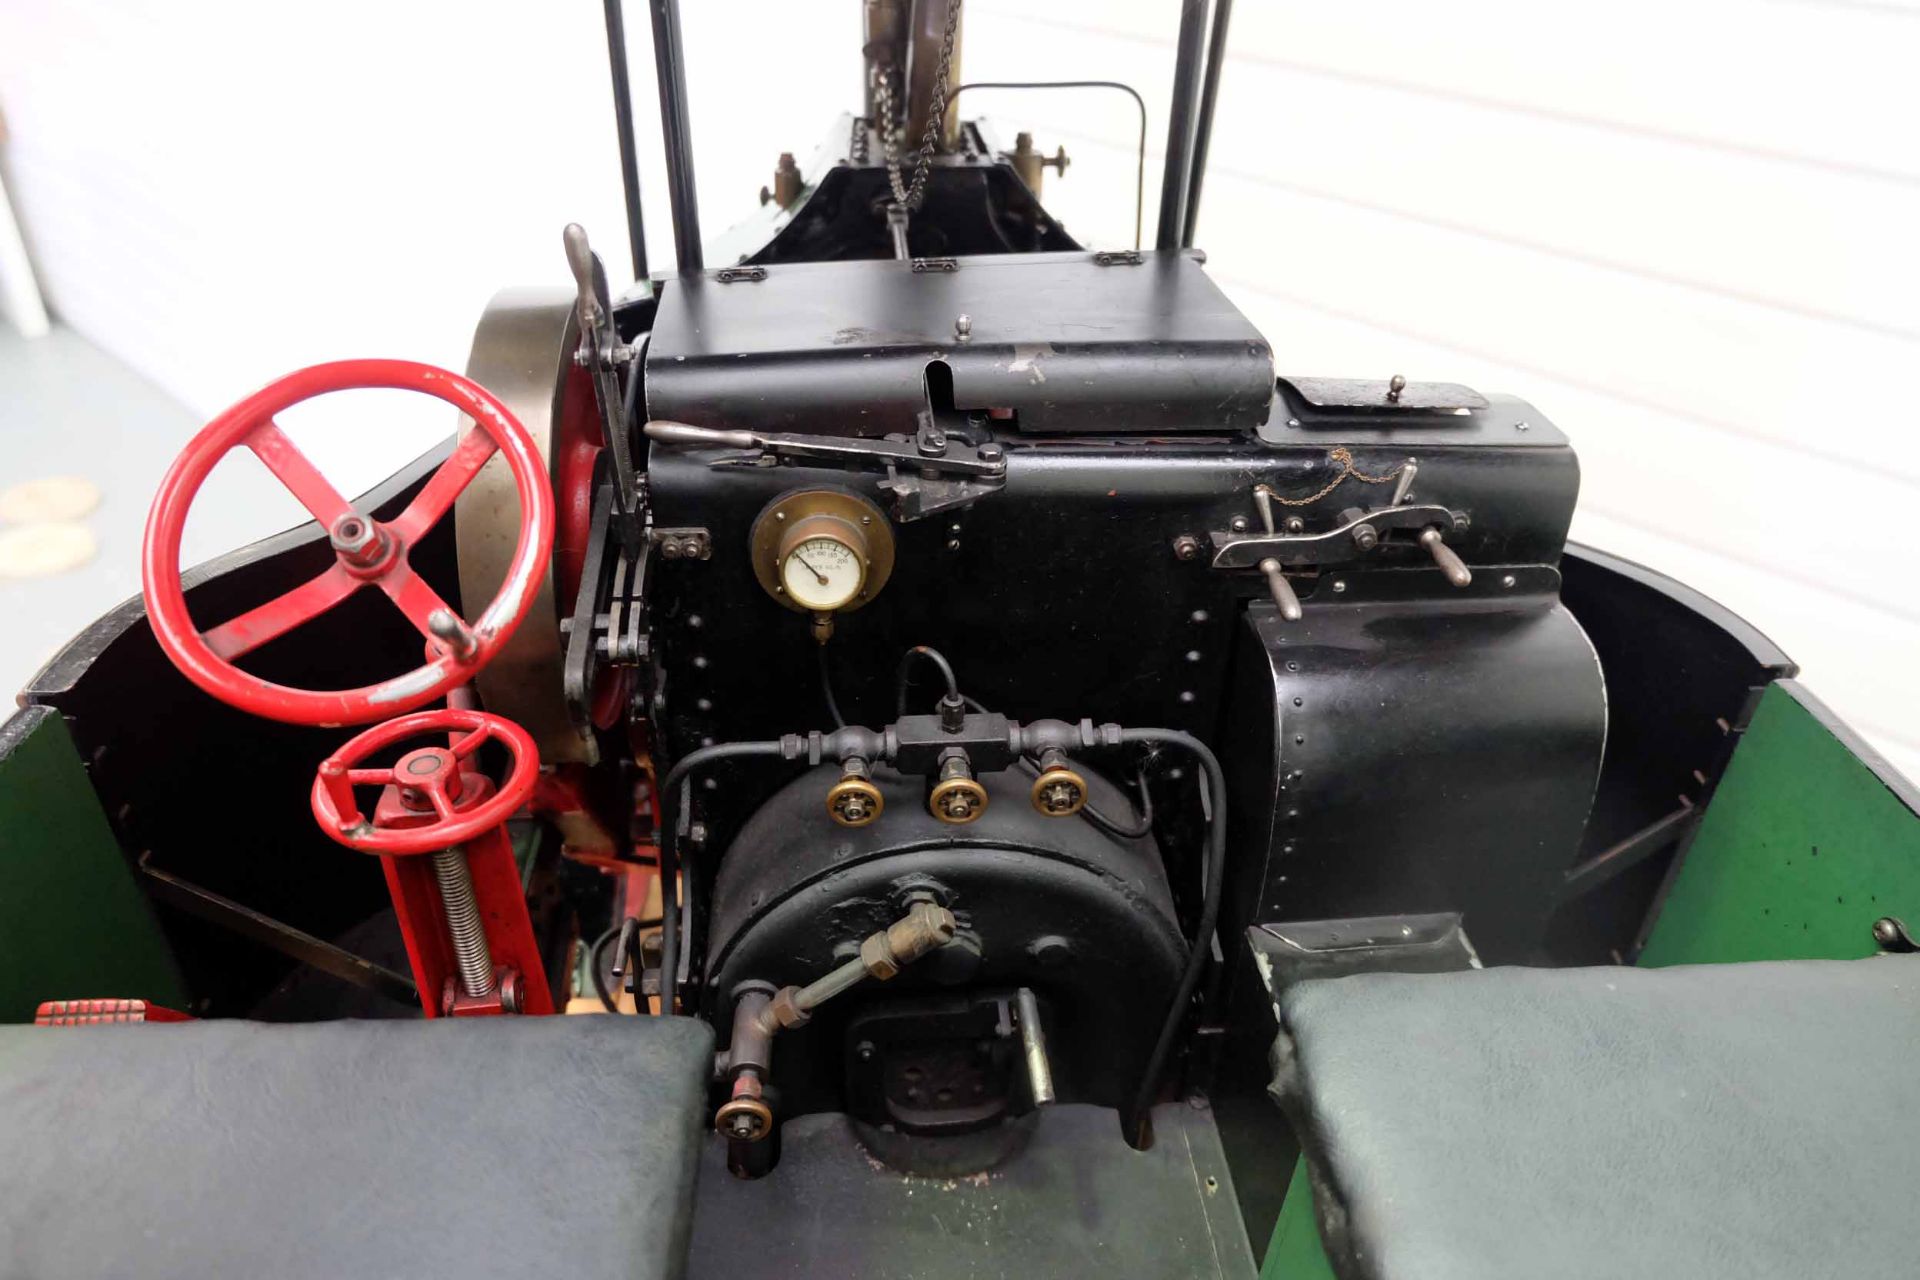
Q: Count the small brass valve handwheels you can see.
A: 4